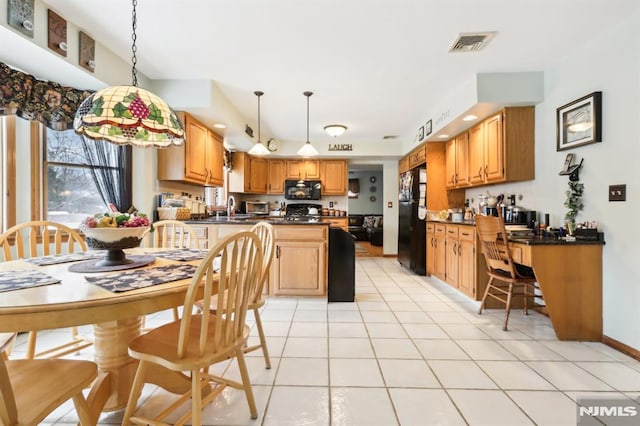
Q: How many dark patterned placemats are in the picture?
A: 4